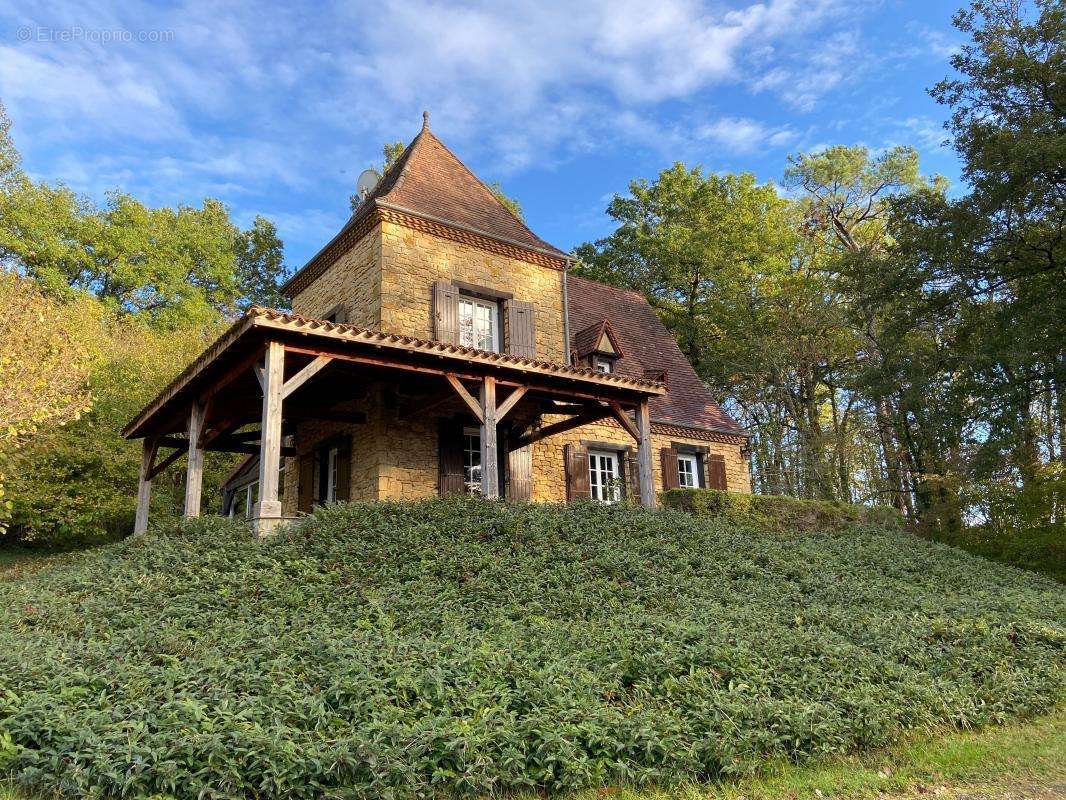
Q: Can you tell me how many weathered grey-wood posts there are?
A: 5